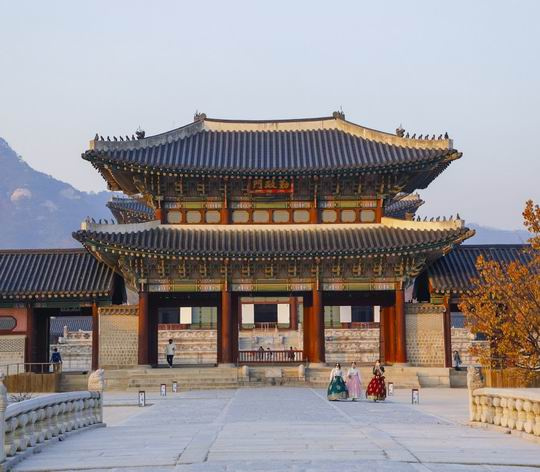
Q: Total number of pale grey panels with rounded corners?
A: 10